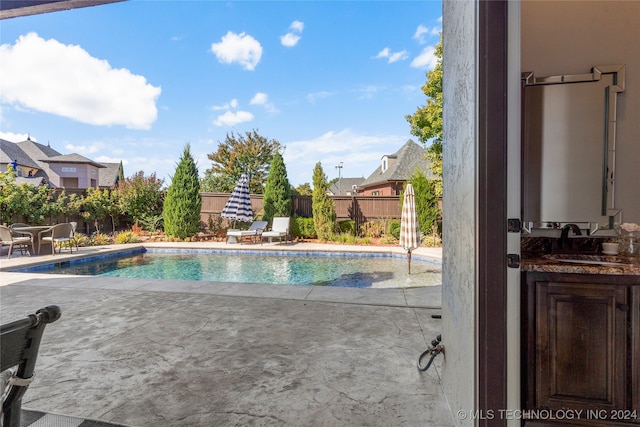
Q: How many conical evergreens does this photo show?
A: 4